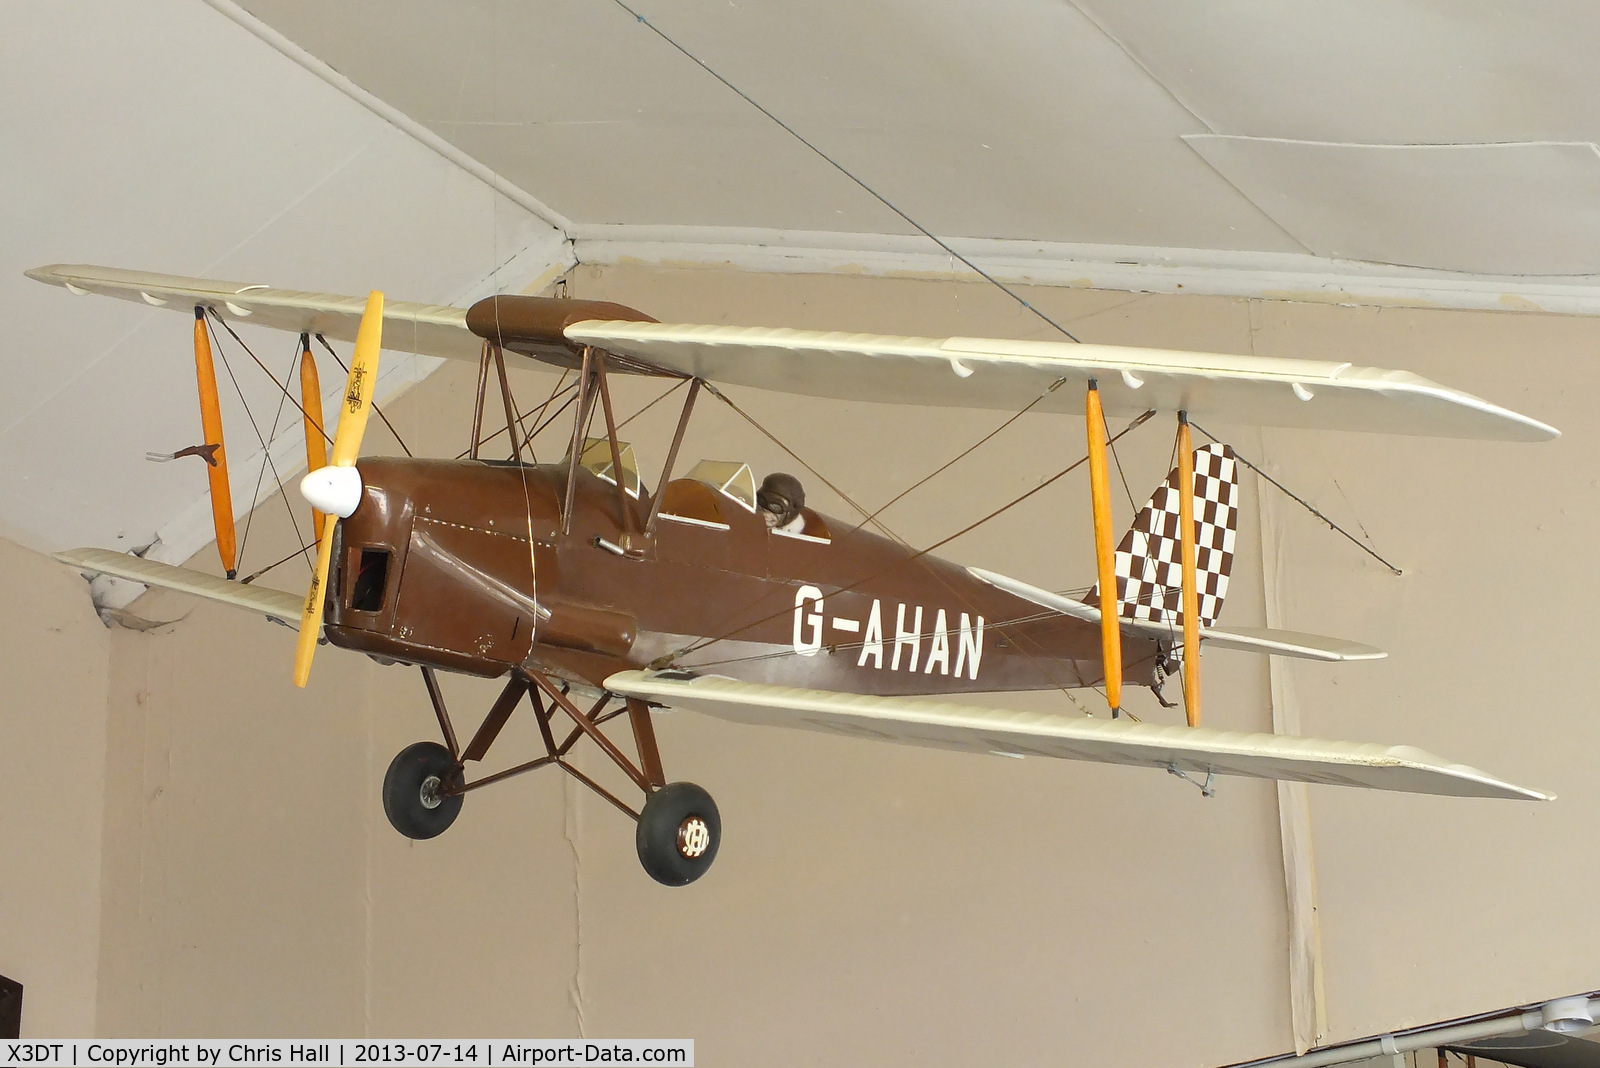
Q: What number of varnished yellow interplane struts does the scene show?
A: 4